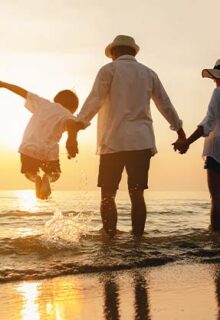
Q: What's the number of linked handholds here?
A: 2